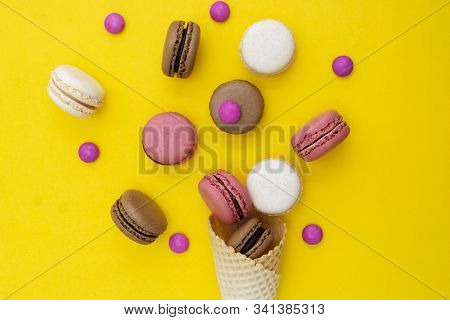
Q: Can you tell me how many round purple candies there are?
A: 7